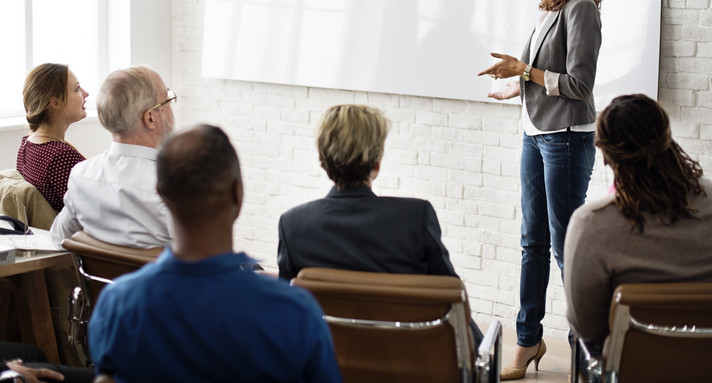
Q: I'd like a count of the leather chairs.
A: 3